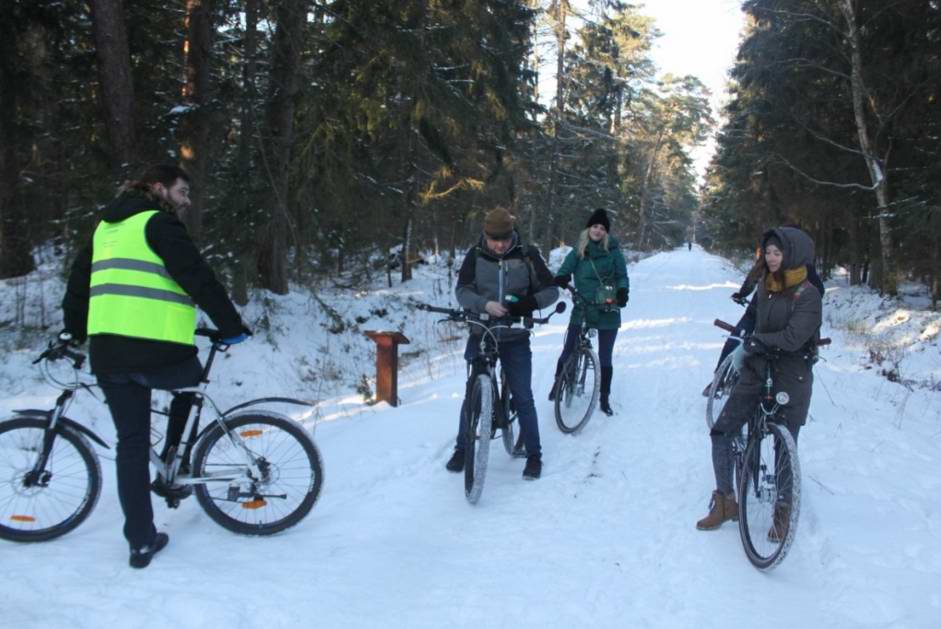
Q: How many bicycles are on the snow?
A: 5